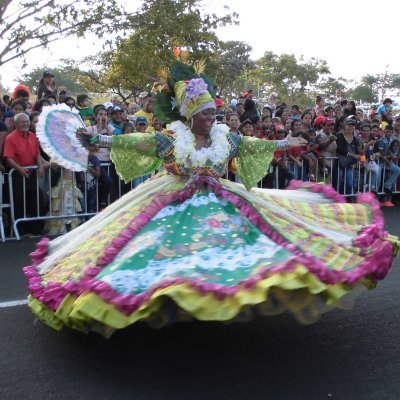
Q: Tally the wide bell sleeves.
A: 2